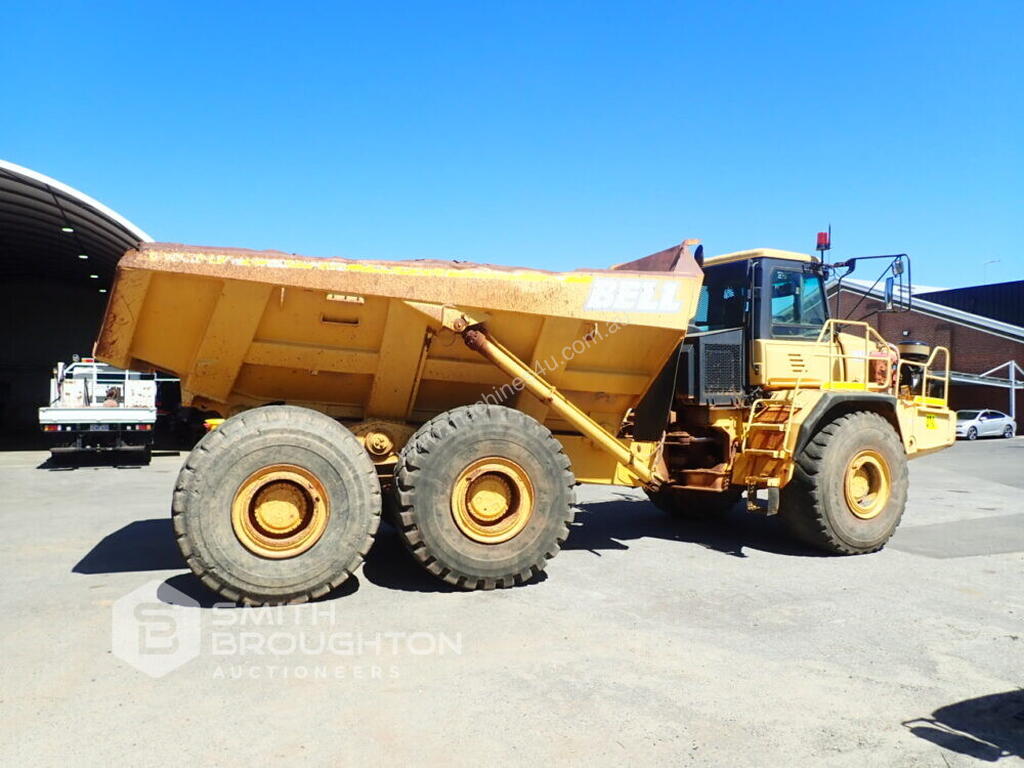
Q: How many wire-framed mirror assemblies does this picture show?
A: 1